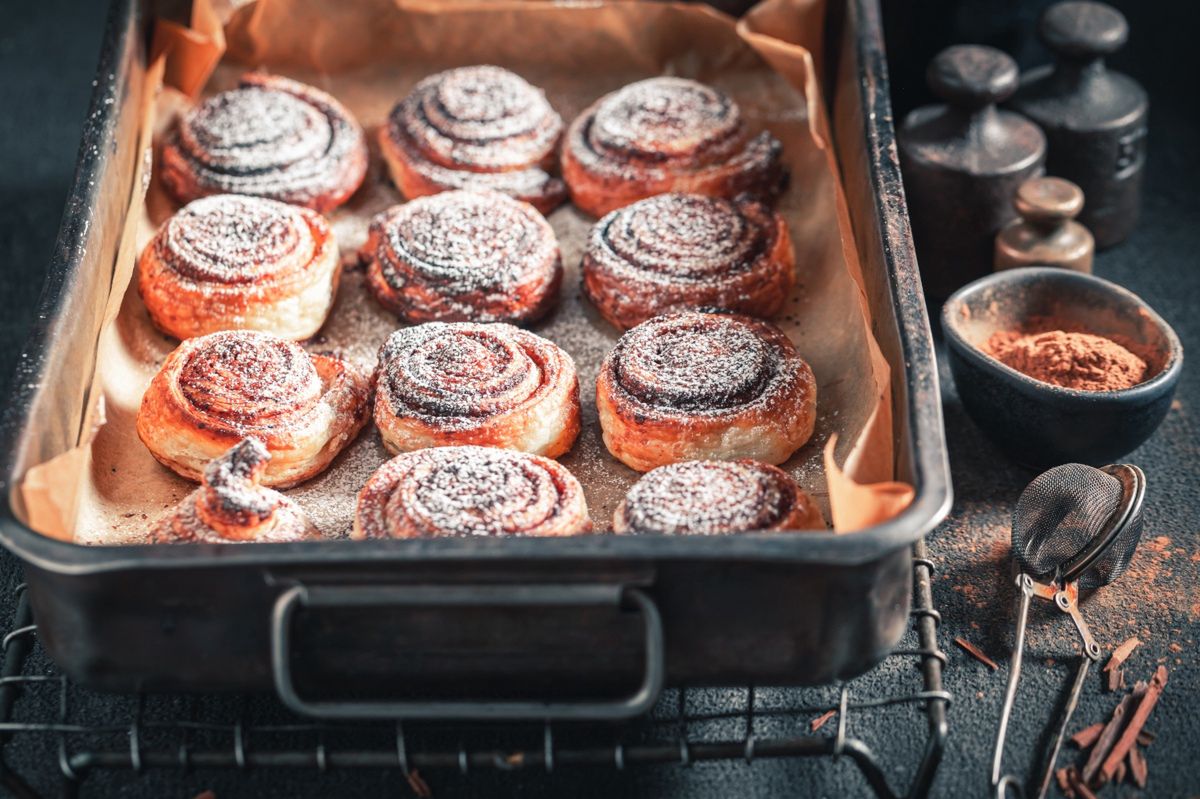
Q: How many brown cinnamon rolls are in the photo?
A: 12